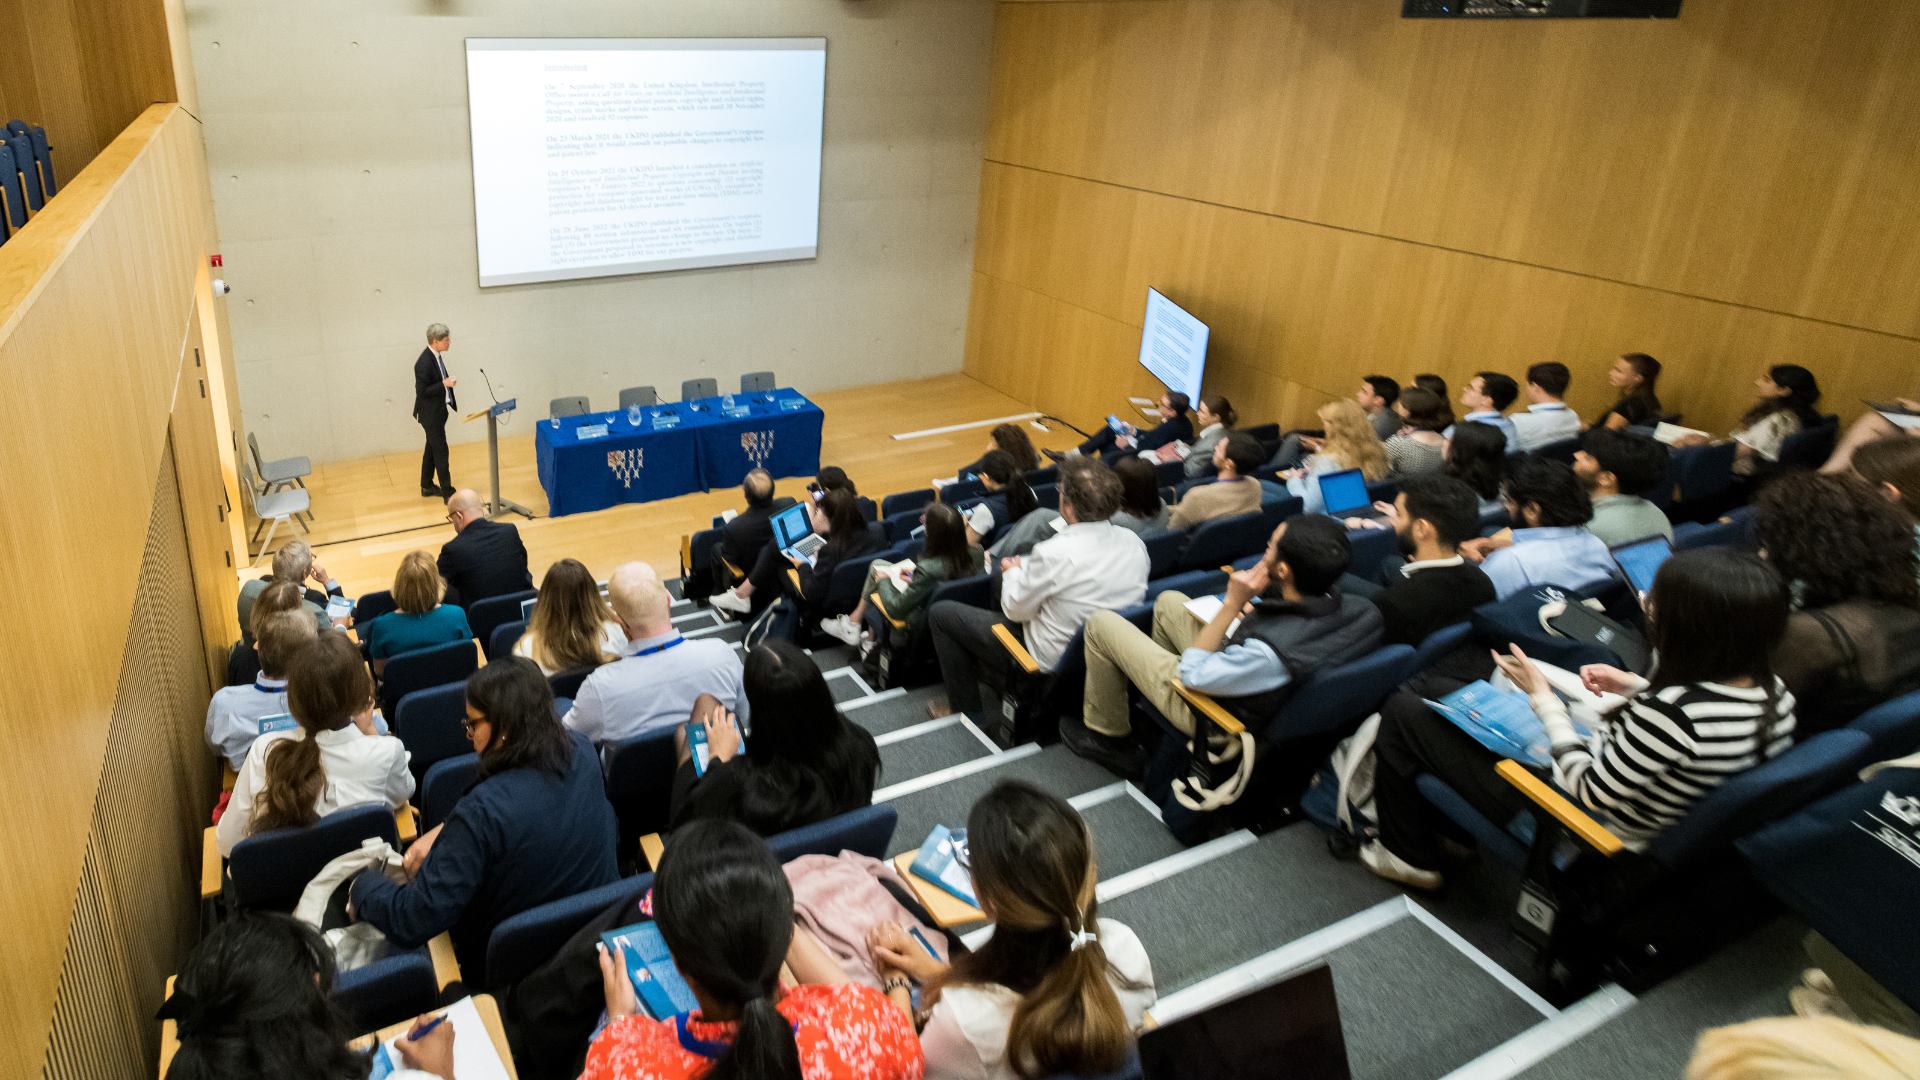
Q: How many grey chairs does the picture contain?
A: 6